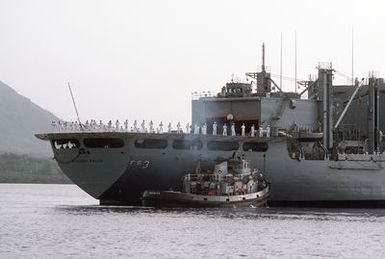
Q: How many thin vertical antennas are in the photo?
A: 3